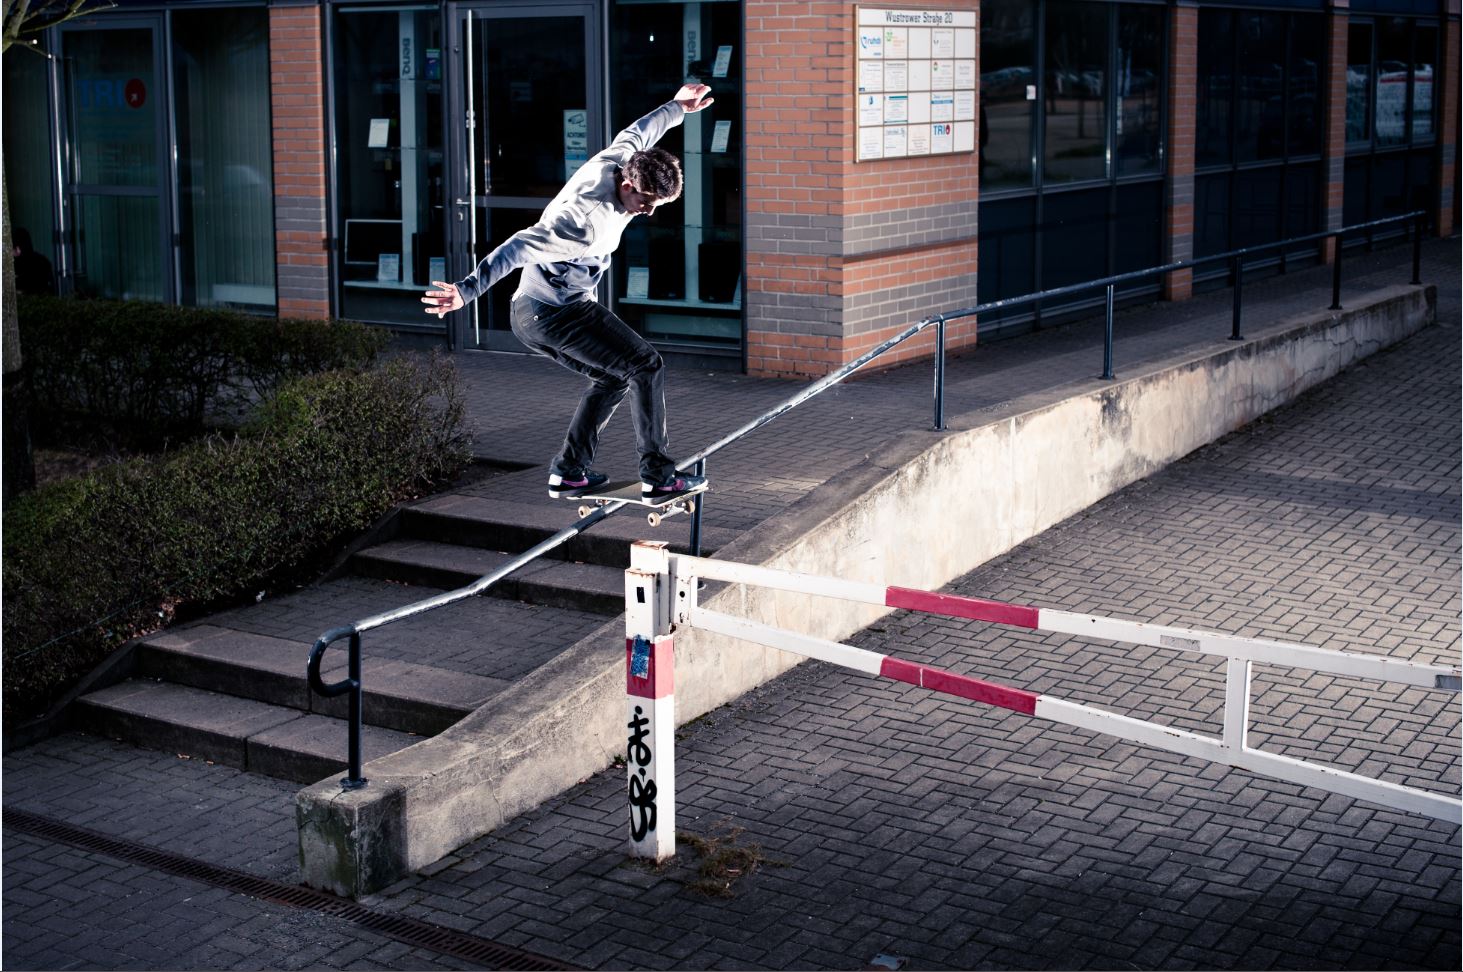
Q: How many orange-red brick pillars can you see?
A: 5